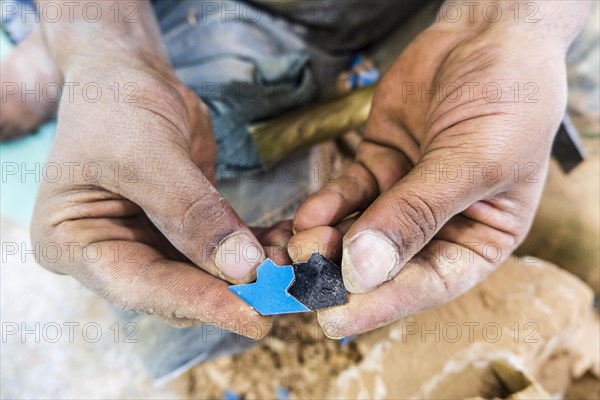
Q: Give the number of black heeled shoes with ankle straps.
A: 0